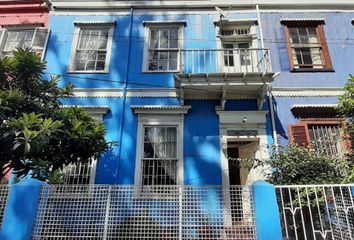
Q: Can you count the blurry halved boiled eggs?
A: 0